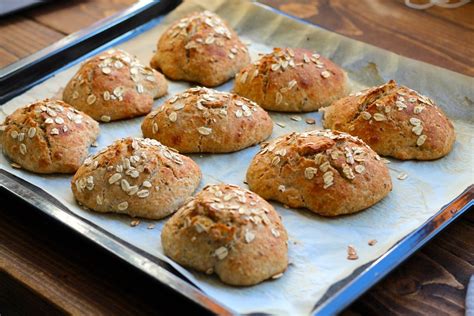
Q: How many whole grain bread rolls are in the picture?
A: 9